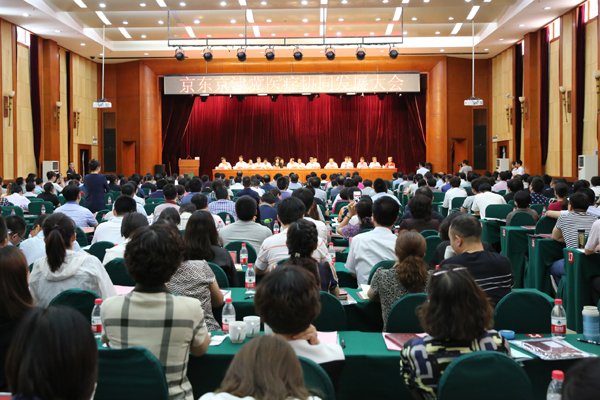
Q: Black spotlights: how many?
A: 8